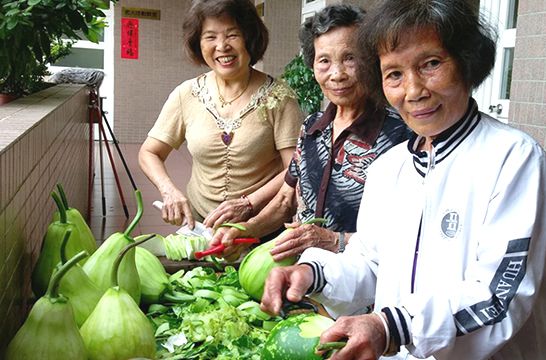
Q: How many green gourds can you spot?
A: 9